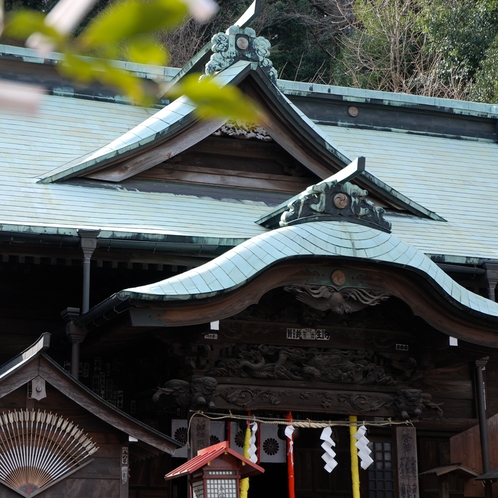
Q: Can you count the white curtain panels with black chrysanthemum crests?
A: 4